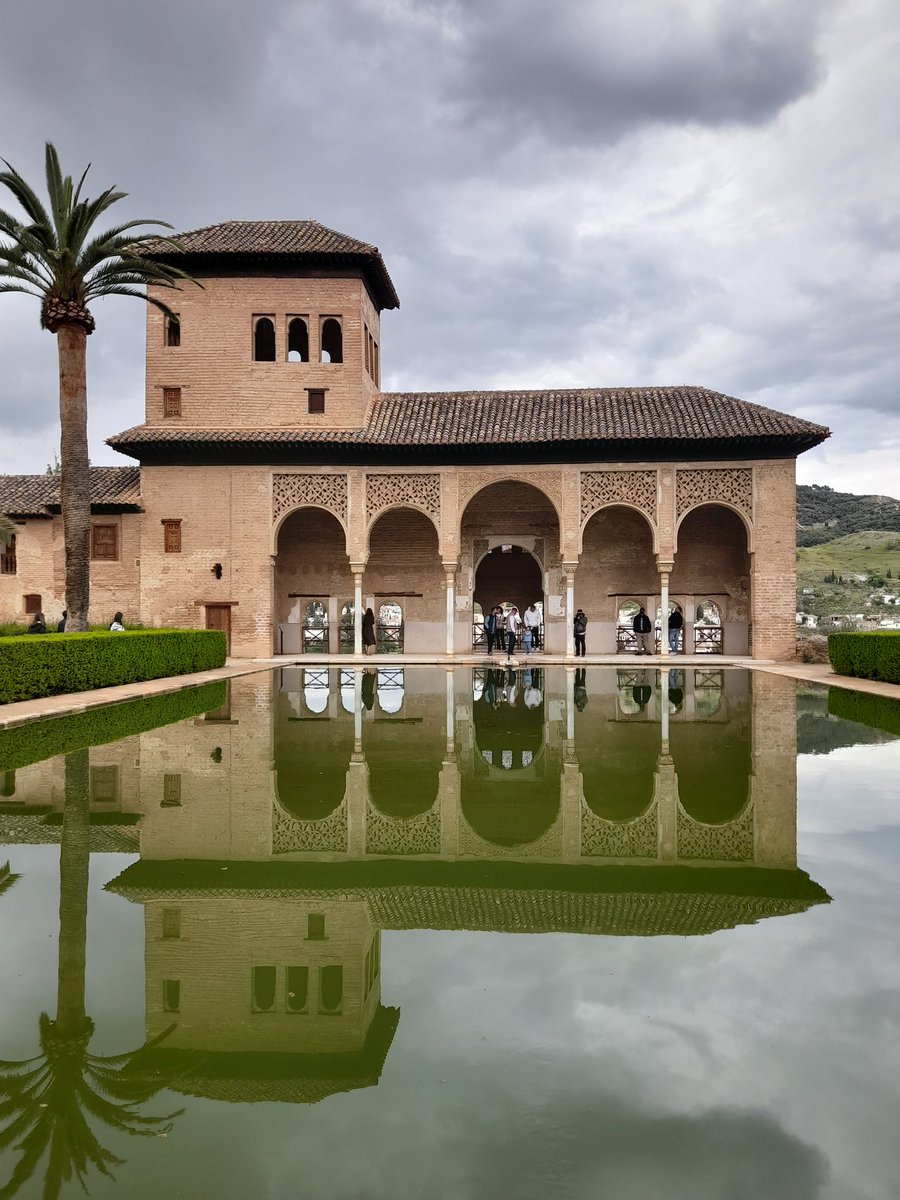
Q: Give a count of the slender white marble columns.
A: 4